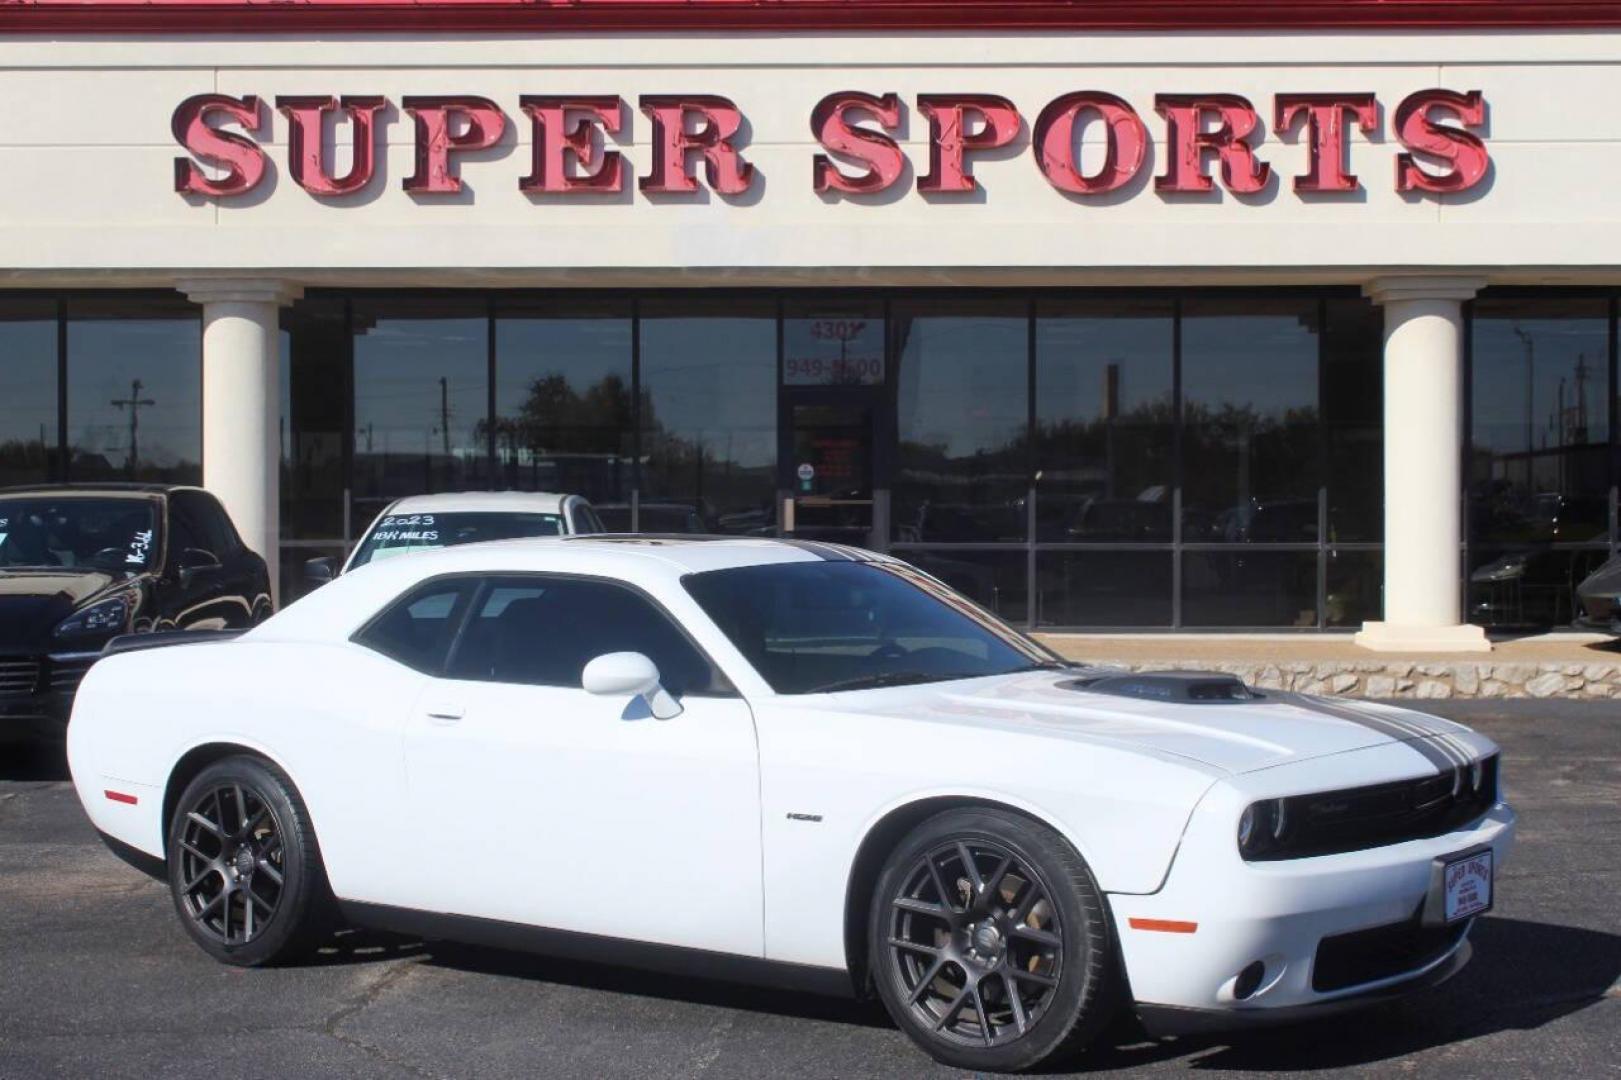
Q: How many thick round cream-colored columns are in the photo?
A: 2